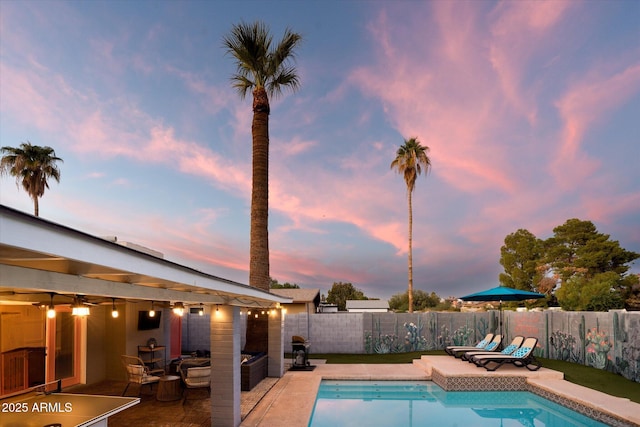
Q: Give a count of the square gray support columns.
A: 2